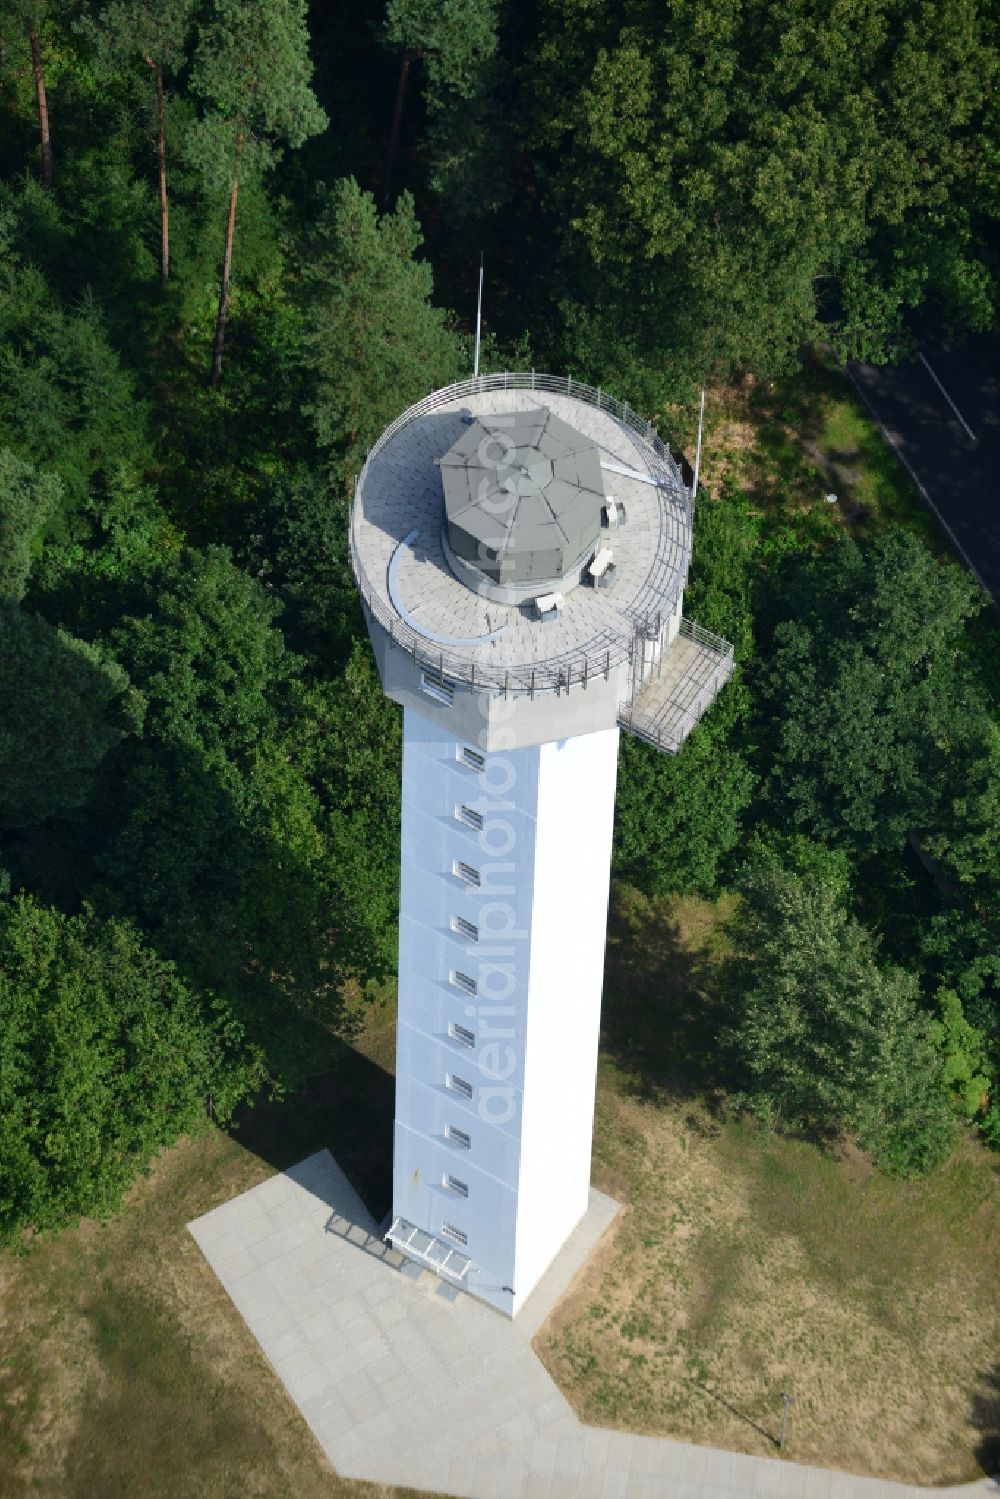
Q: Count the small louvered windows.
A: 10